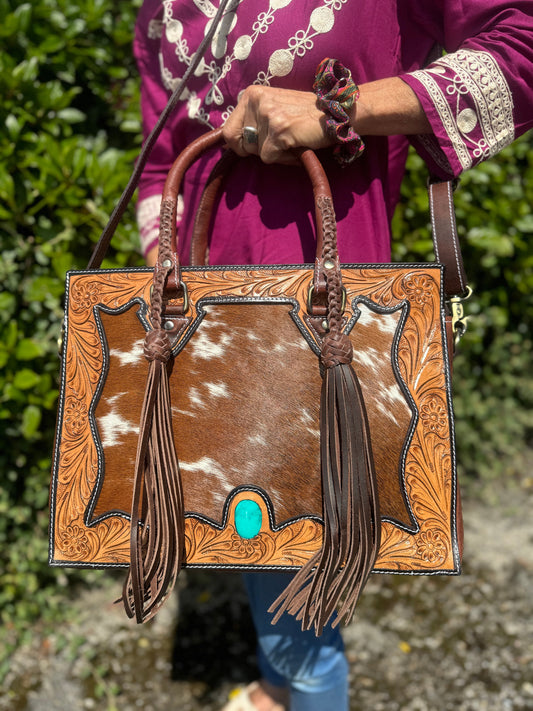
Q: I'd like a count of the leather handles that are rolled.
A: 2